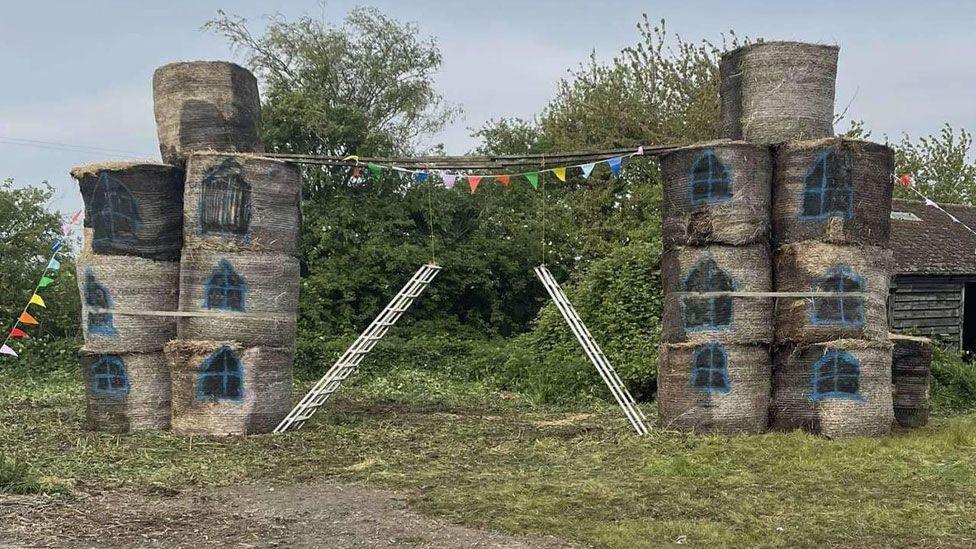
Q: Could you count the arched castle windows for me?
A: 12